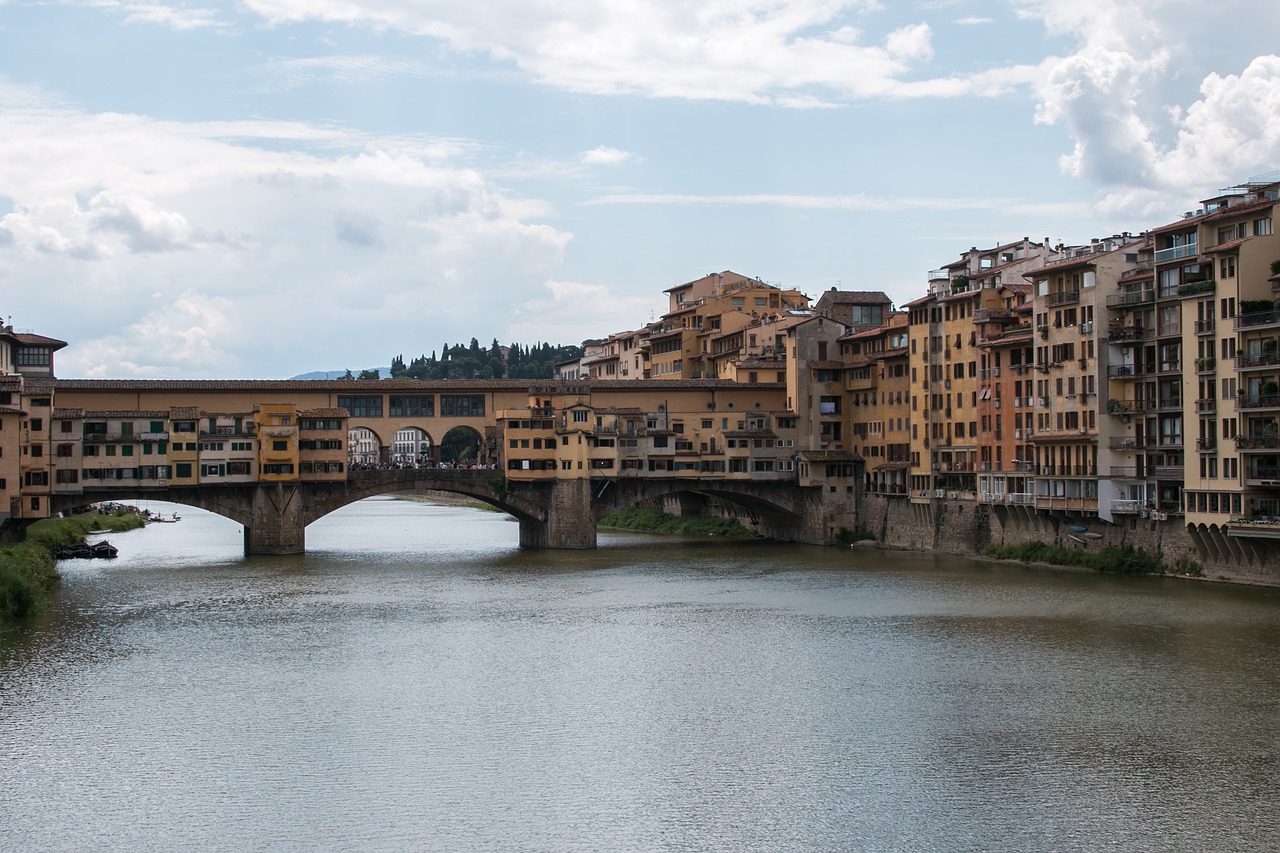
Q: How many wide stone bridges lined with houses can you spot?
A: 1